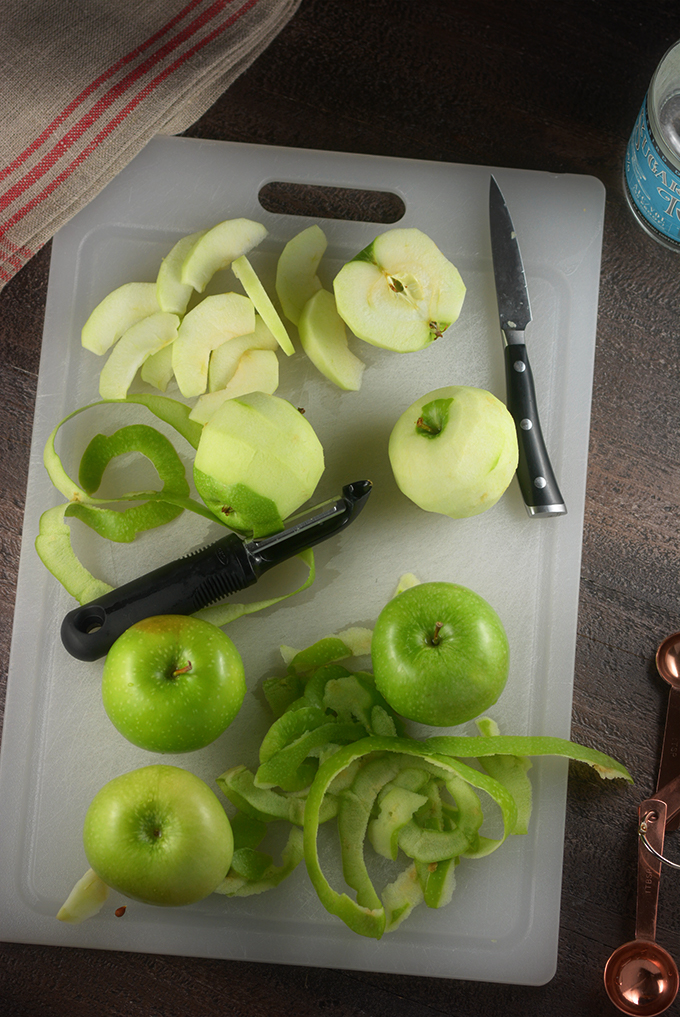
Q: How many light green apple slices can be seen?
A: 11